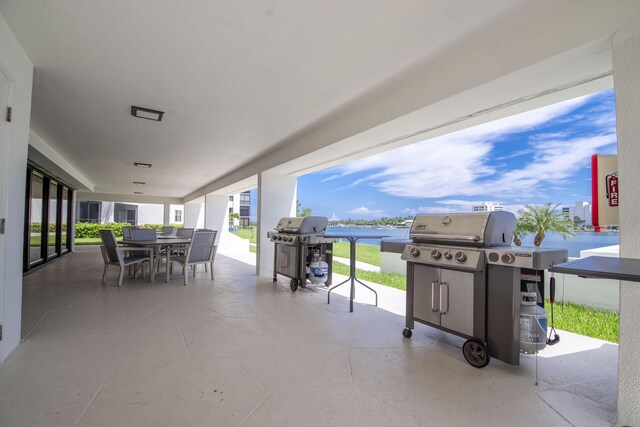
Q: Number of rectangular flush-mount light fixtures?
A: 4